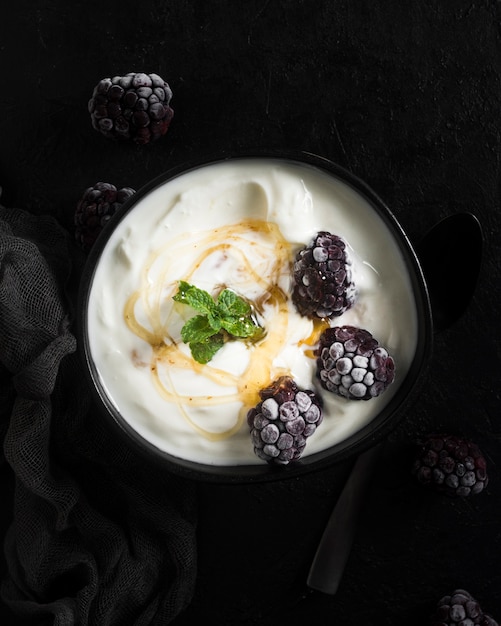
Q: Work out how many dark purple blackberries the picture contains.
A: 7